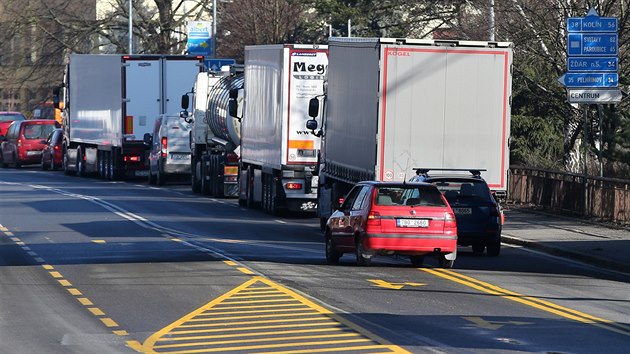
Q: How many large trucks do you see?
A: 4